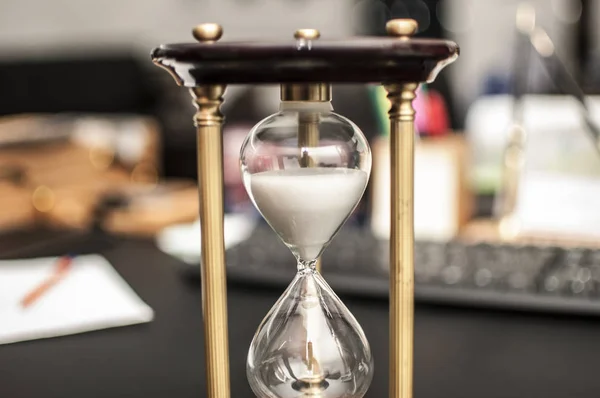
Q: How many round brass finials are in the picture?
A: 3